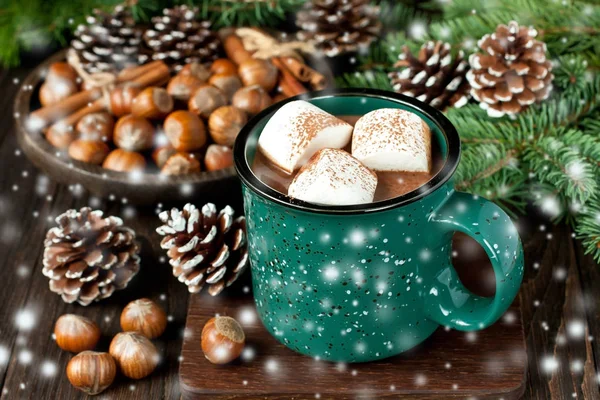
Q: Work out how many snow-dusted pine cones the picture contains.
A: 7